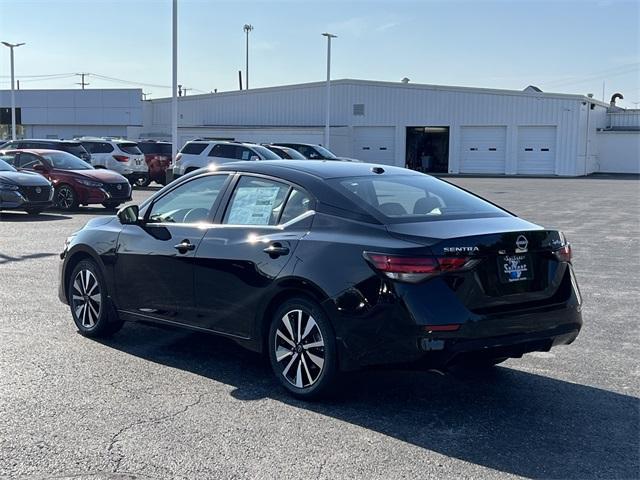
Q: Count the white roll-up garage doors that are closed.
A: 3